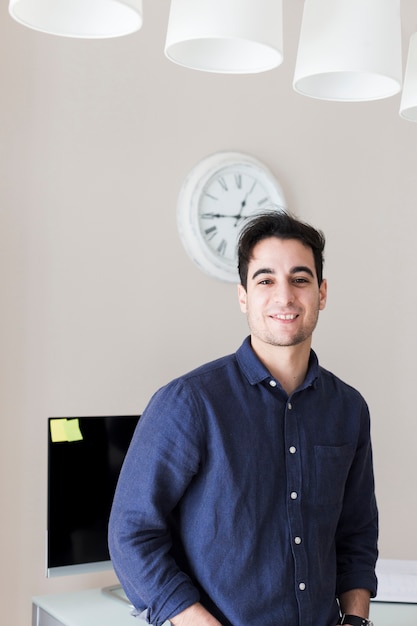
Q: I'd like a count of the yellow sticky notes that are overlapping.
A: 2